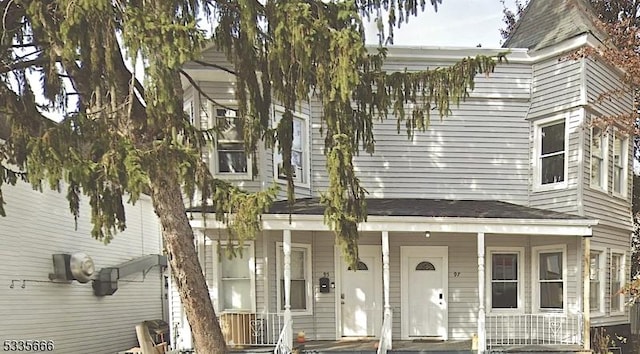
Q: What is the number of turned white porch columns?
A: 3